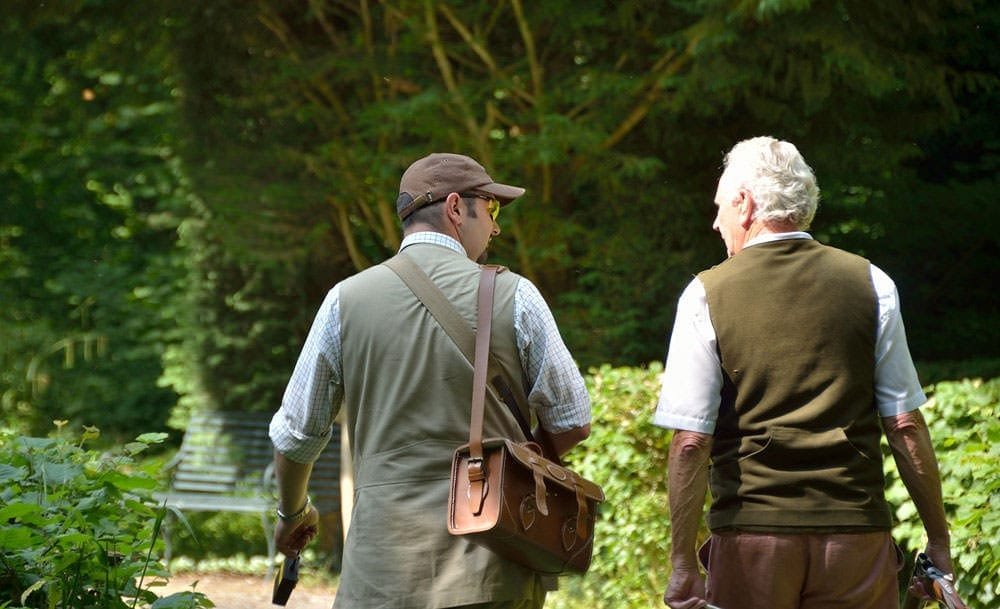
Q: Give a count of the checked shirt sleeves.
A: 2